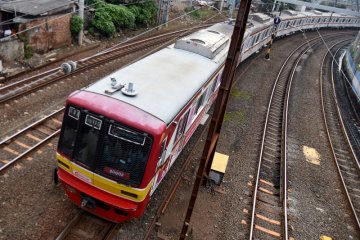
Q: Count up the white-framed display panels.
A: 3